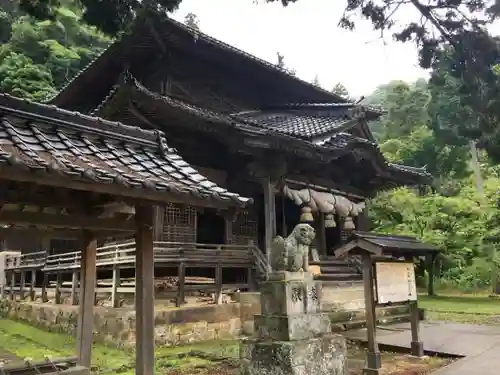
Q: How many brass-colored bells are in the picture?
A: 3